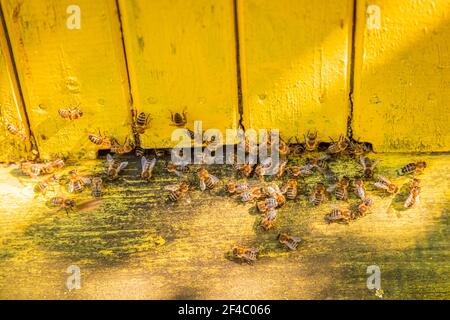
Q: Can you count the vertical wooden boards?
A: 5